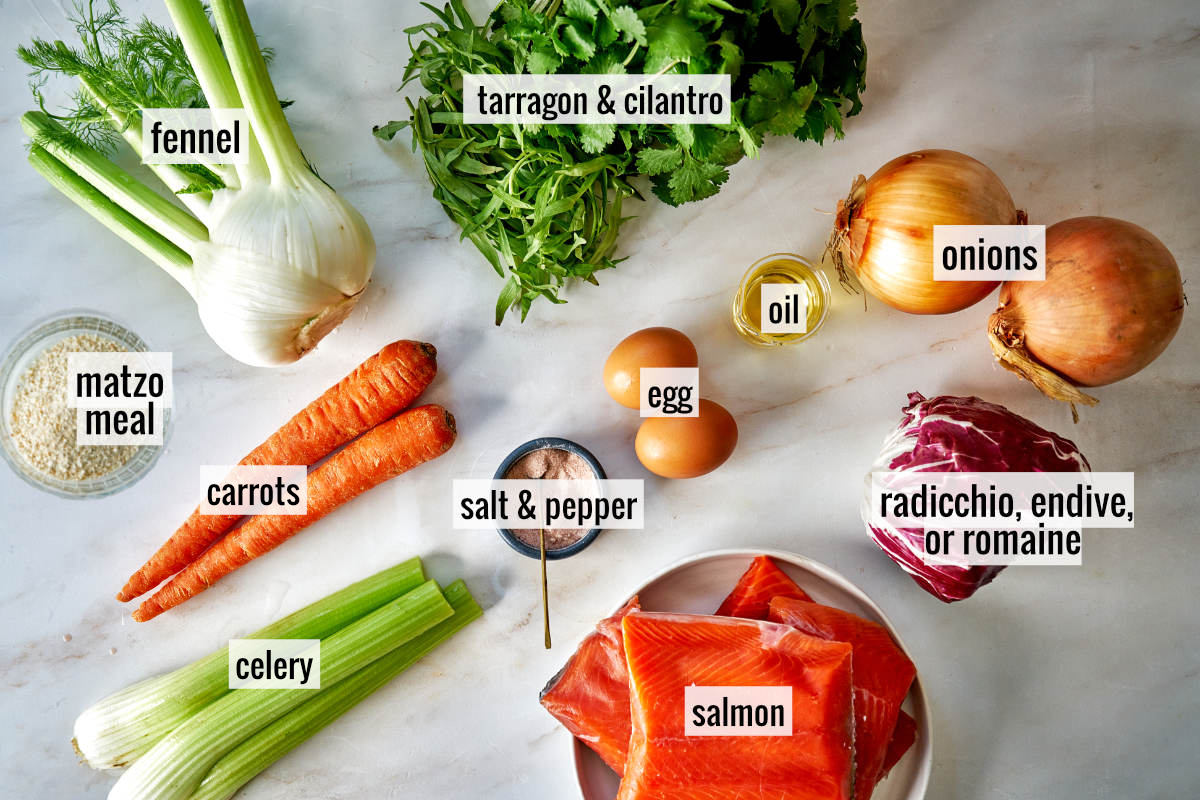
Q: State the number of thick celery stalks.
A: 3